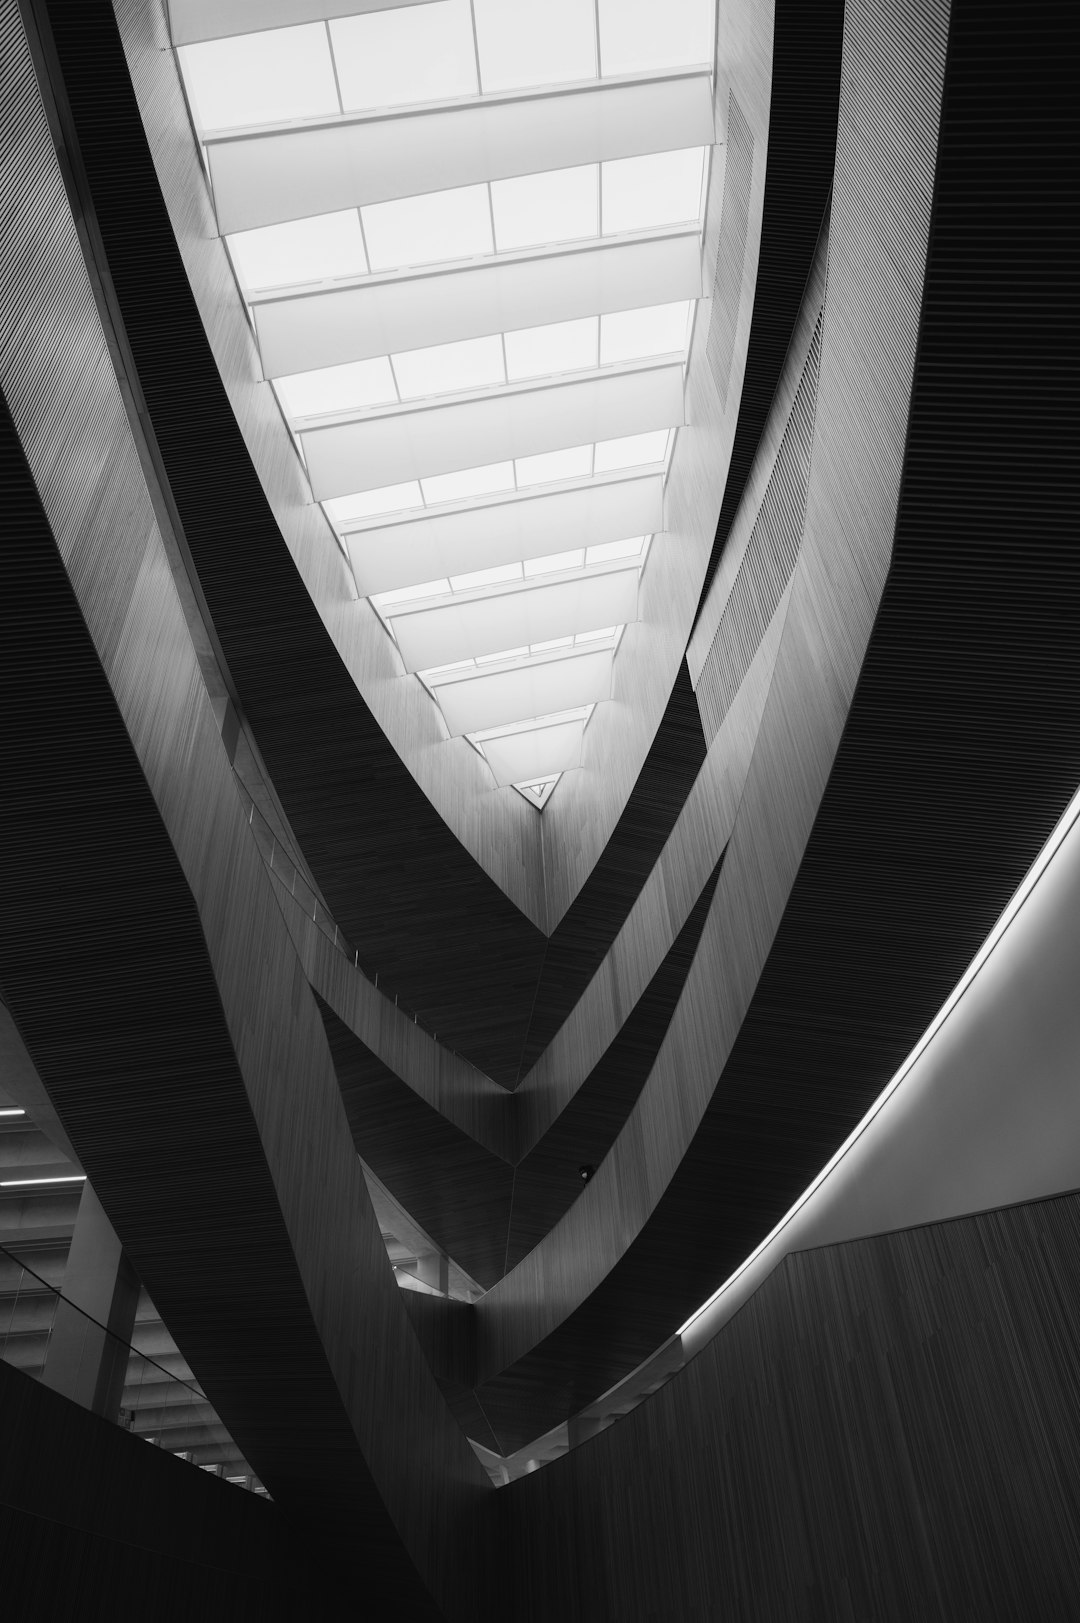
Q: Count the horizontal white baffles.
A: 8